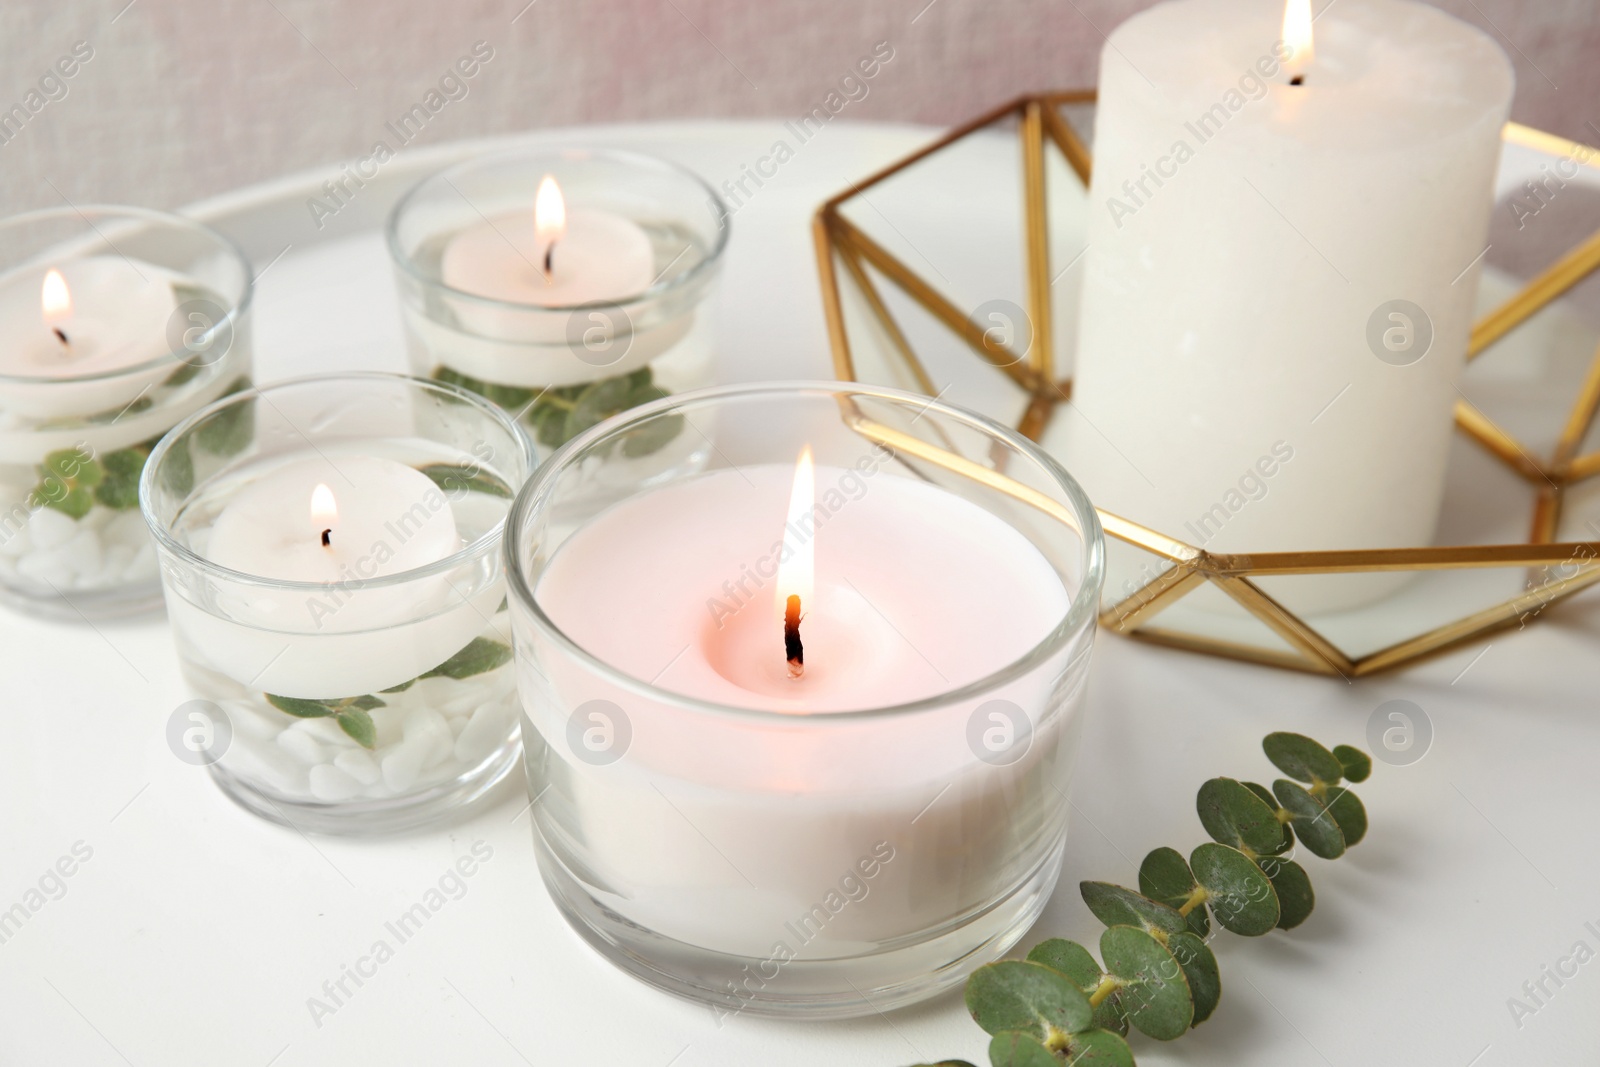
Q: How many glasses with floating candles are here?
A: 3